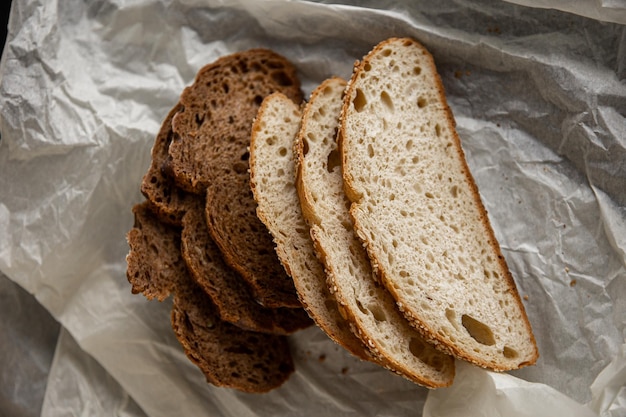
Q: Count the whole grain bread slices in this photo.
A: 3